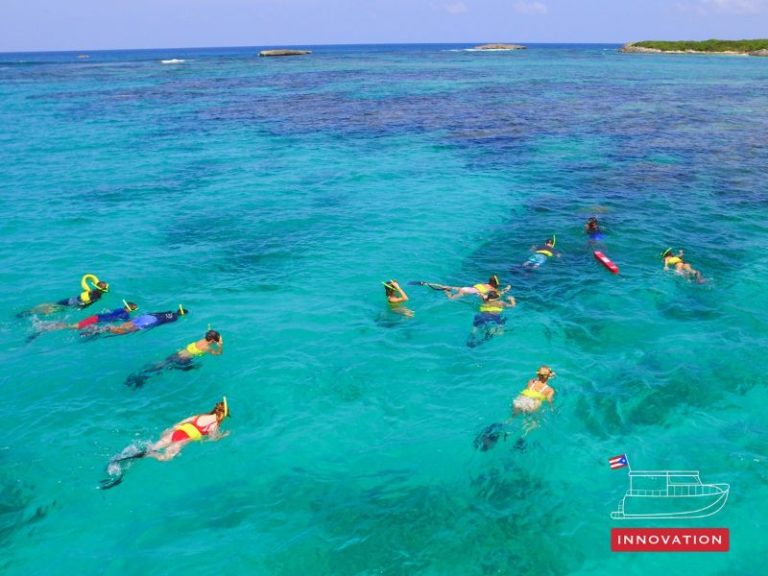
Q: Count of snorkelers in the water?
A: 12